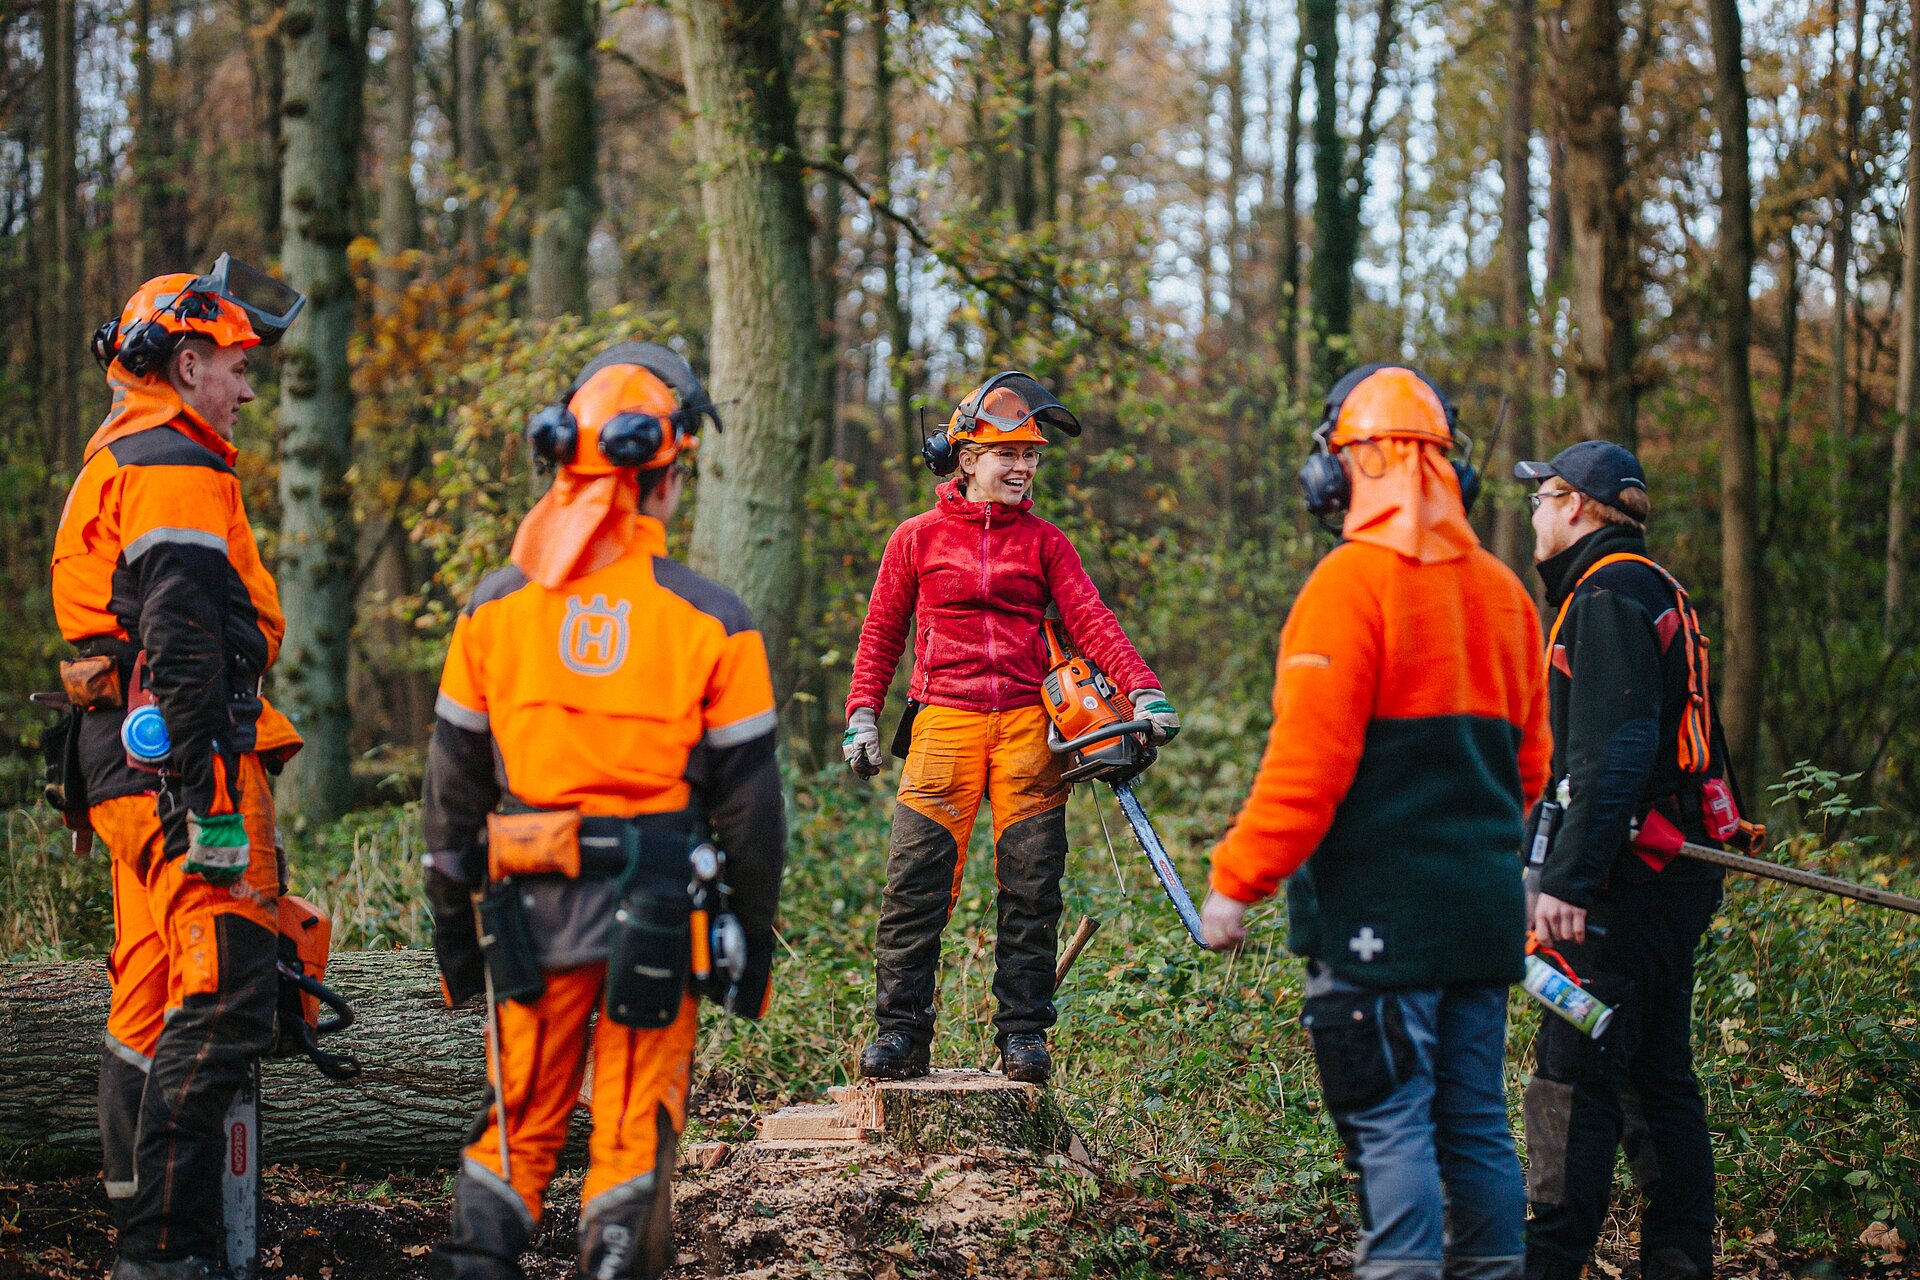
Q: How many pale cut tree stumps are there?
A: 1